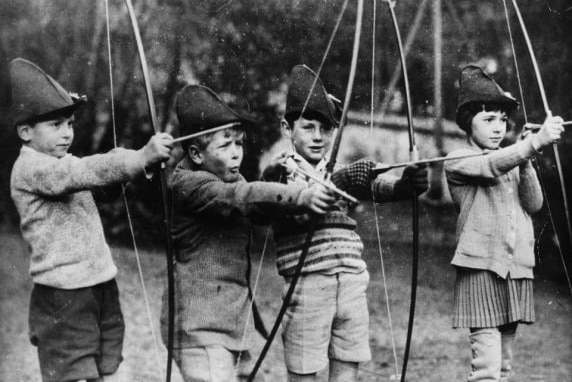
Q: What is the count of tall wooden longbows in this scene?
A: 4